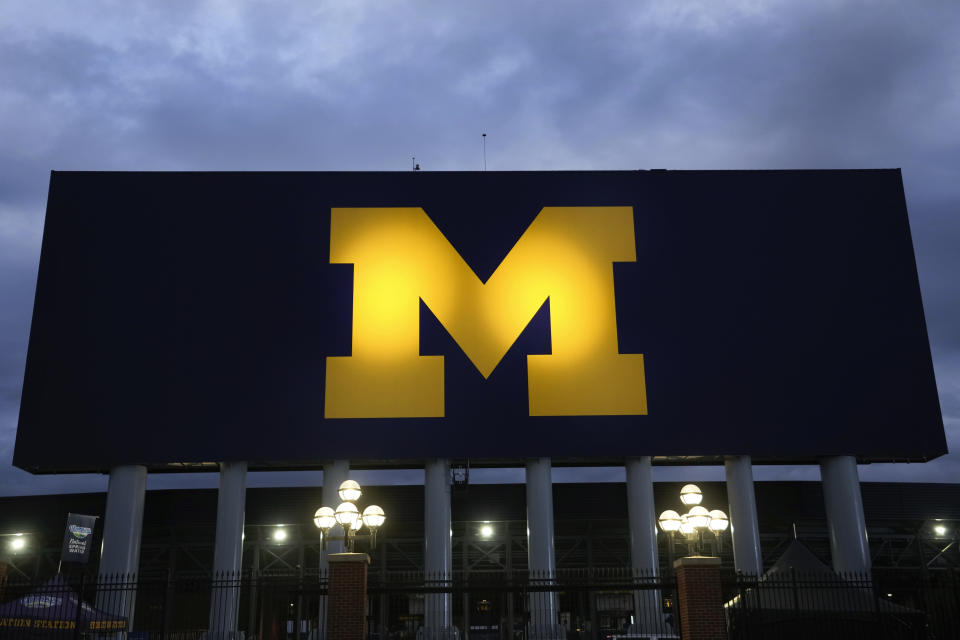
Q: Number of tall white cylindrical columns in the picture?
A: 8